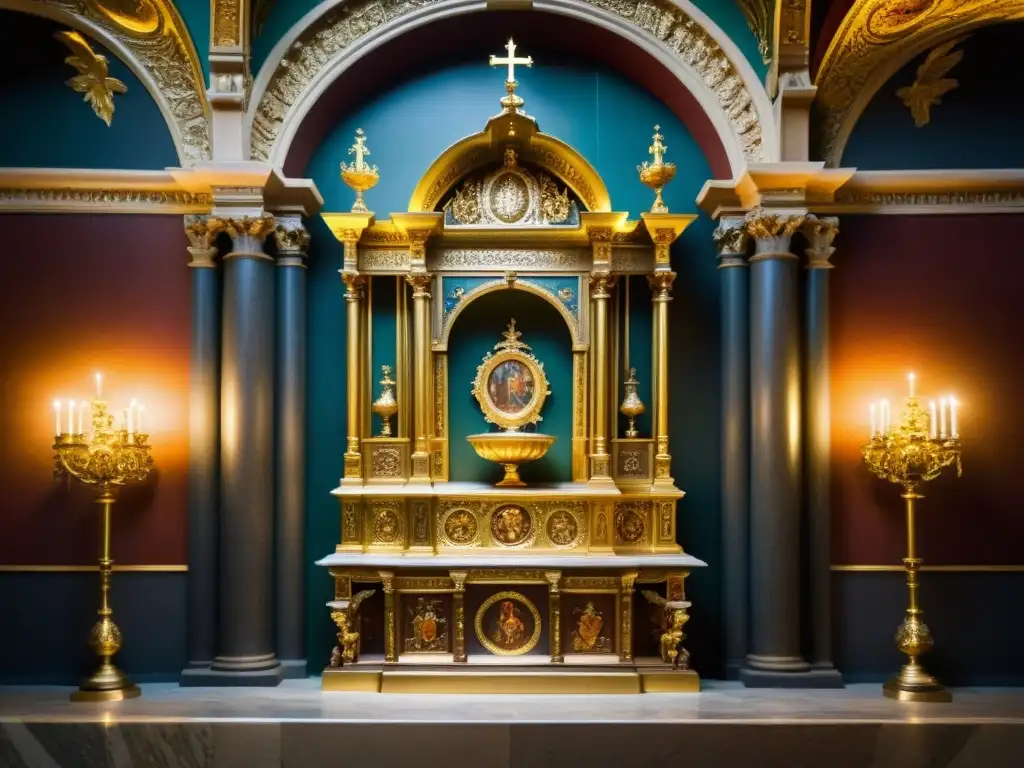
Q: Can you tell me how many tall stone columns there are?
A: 6